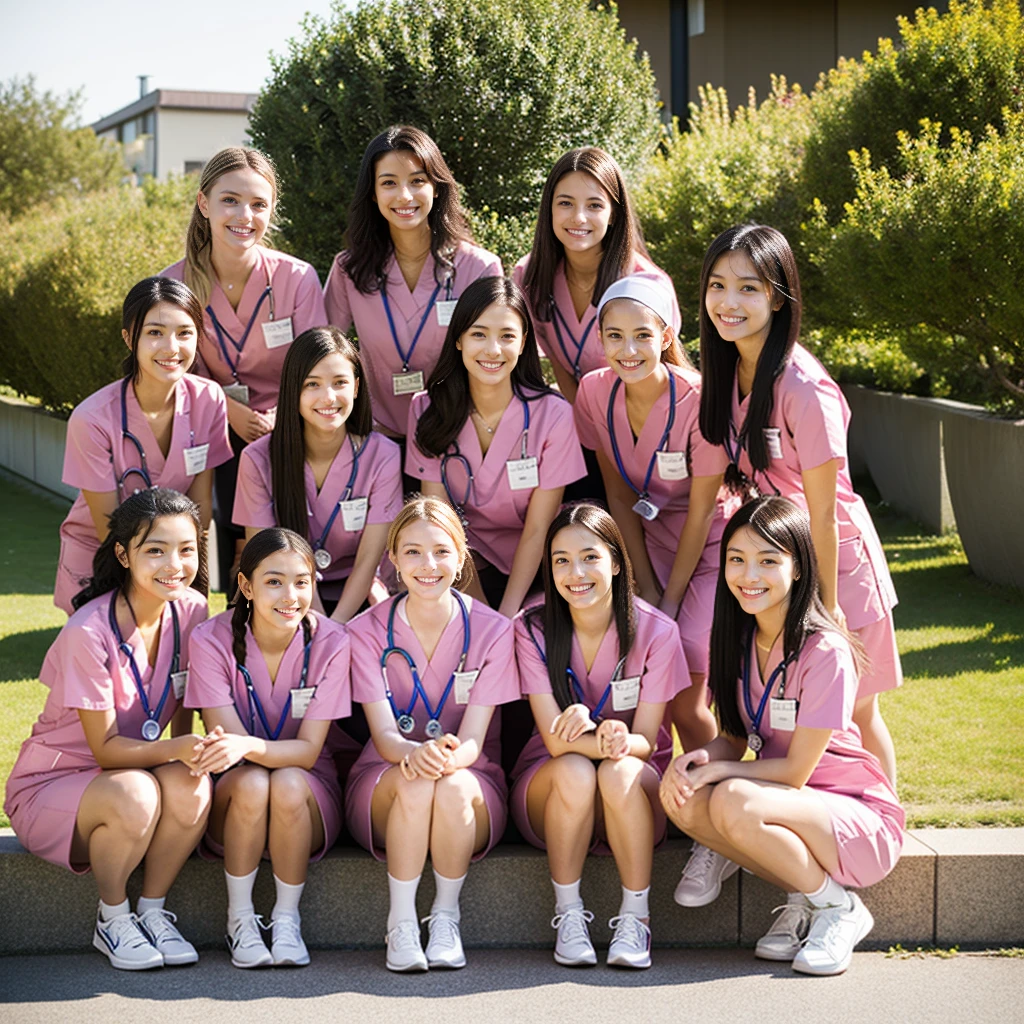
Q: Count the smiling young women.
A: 13